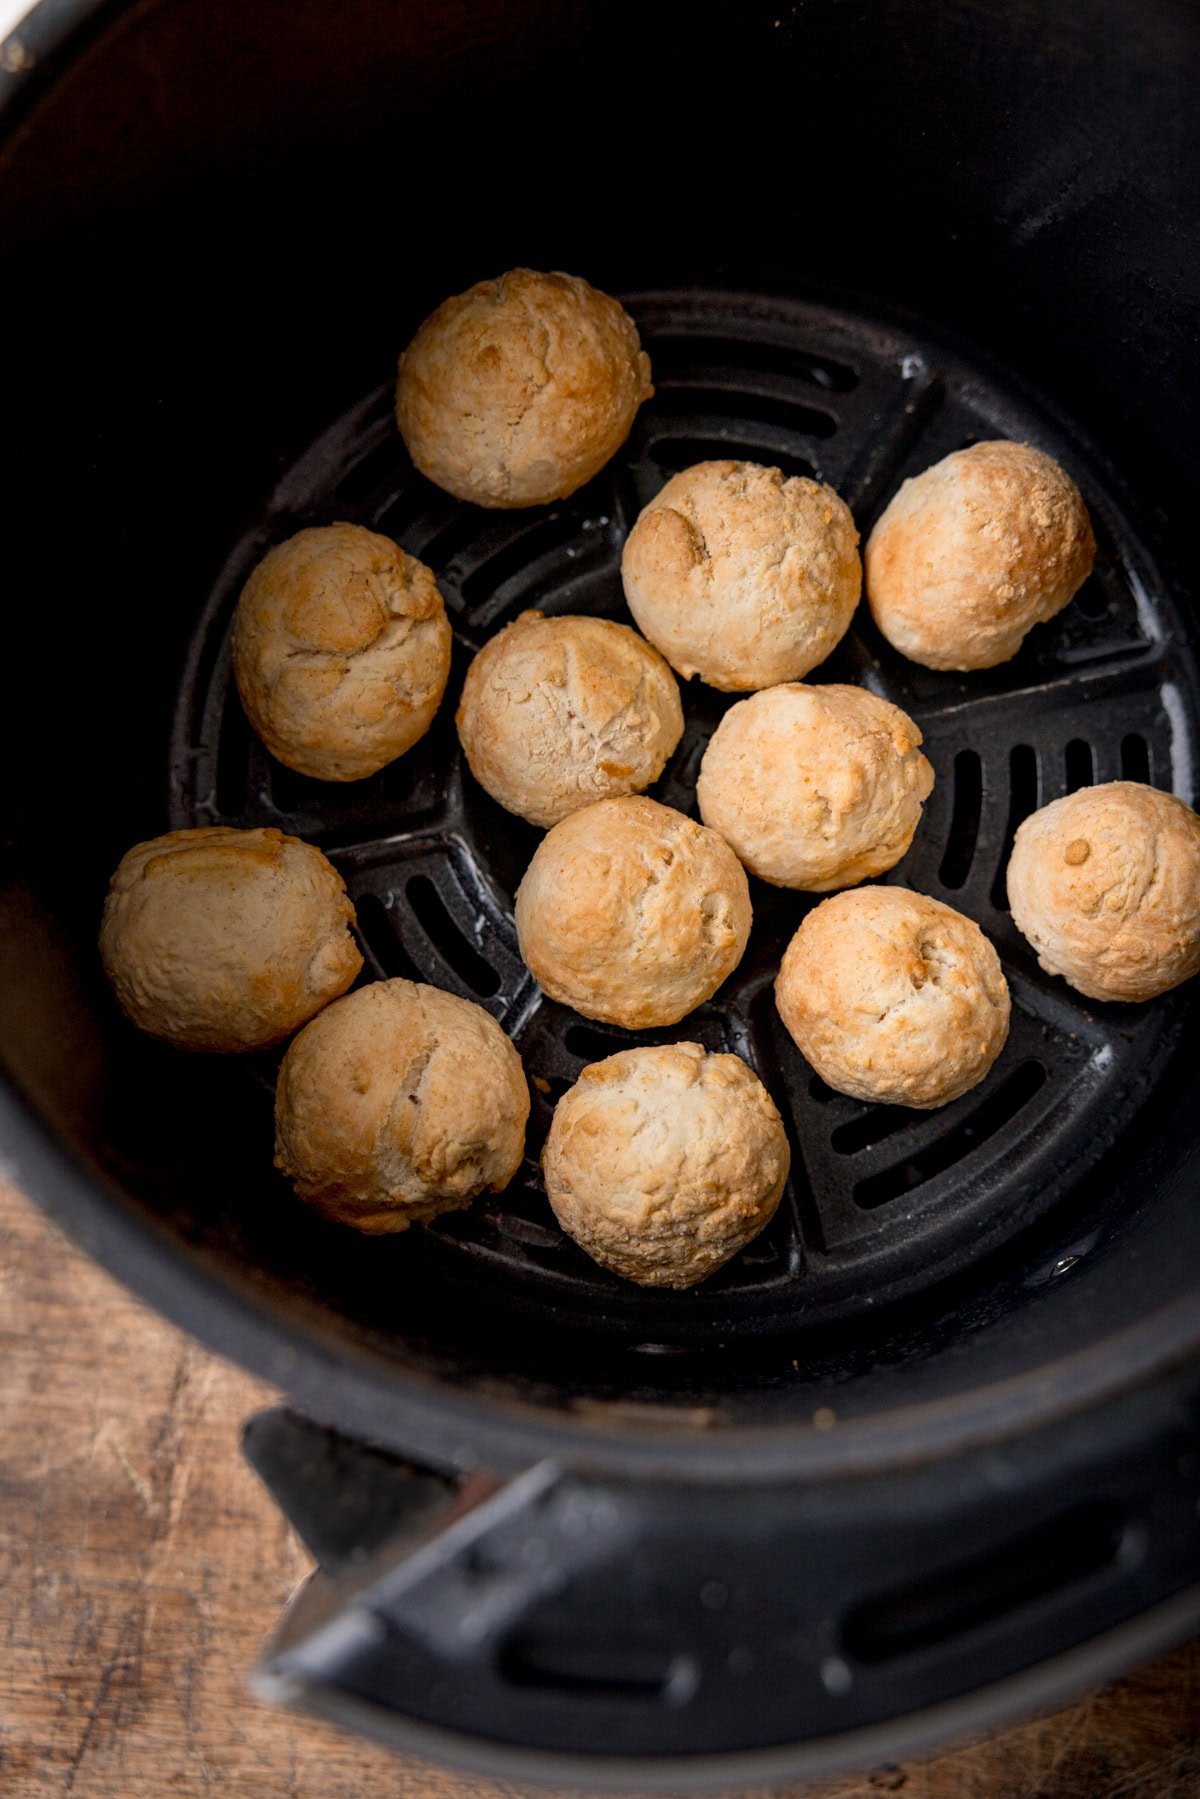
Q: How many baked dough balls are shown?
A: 12